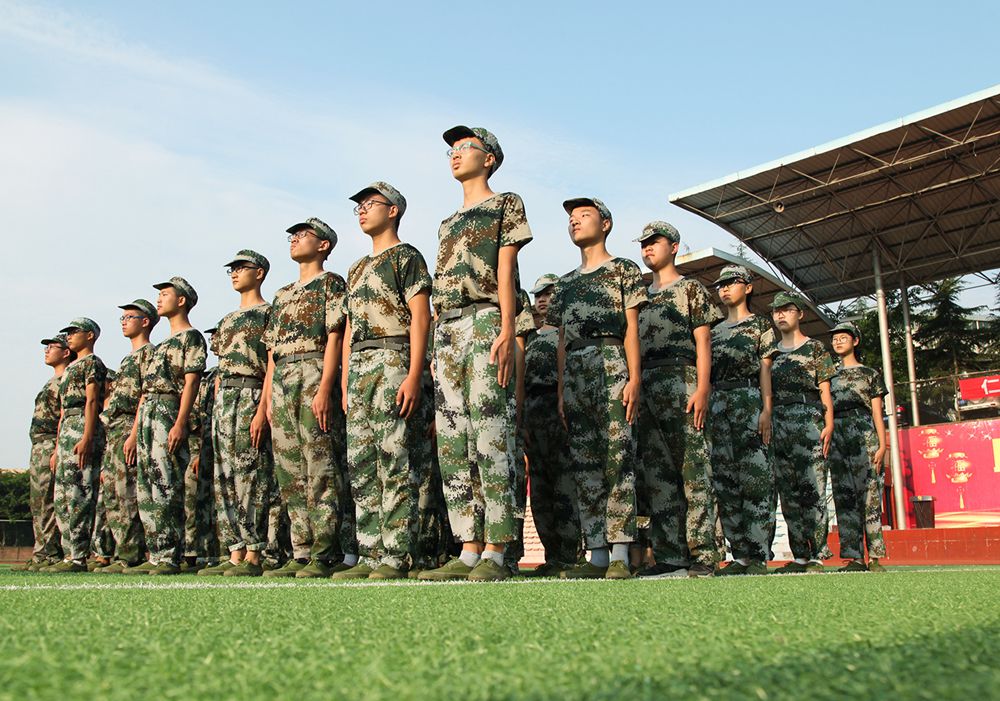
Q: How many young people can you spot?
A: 15